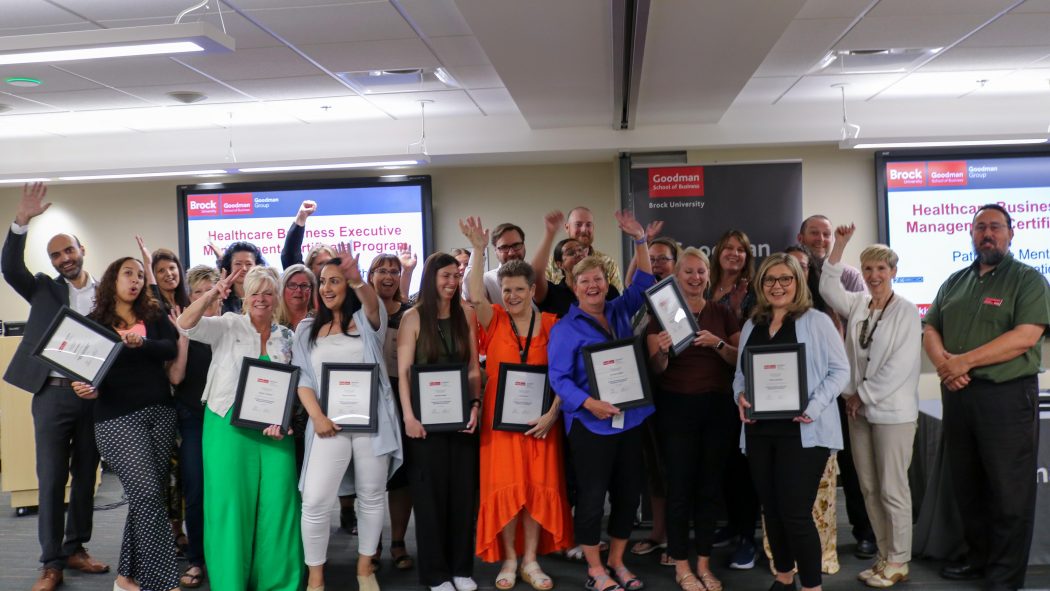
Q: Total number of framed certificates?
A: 8